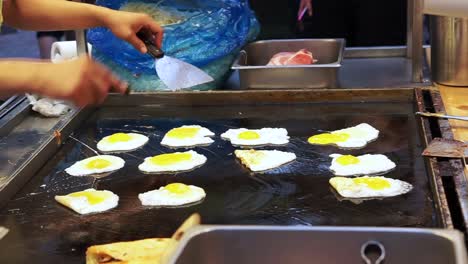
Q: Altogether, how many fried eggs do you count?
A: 11